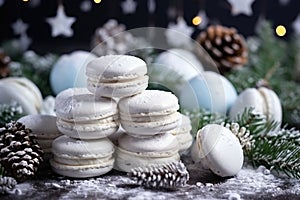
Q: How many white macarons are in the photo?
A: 10